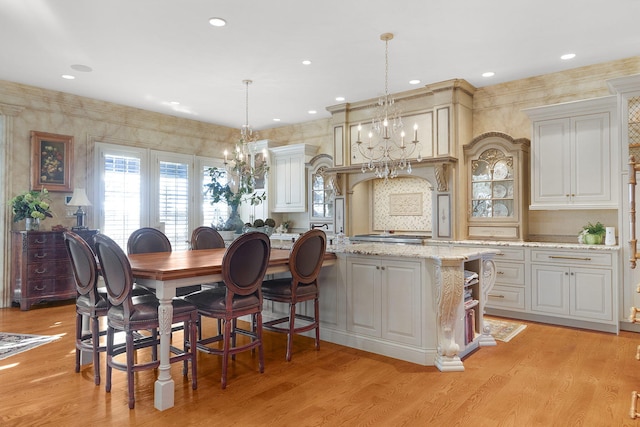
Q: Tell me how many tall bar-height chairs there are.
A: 6